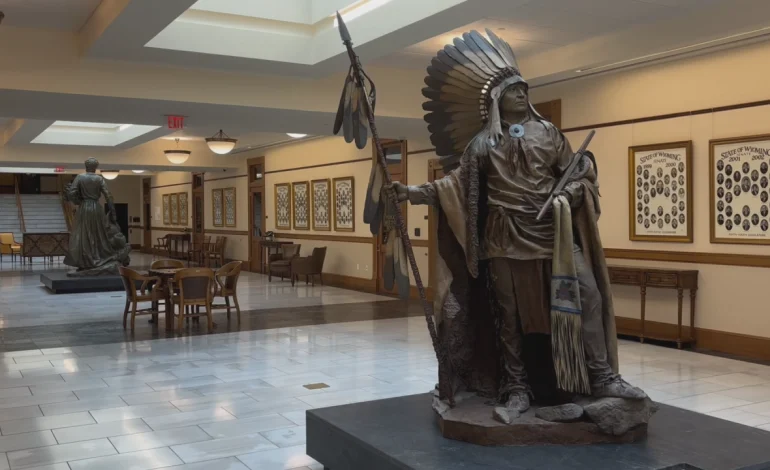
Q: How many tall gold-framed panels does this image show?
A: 11